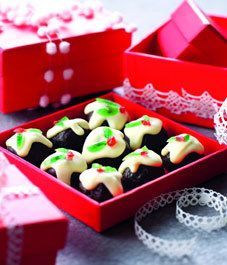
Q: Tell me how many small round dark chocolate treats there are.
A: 9